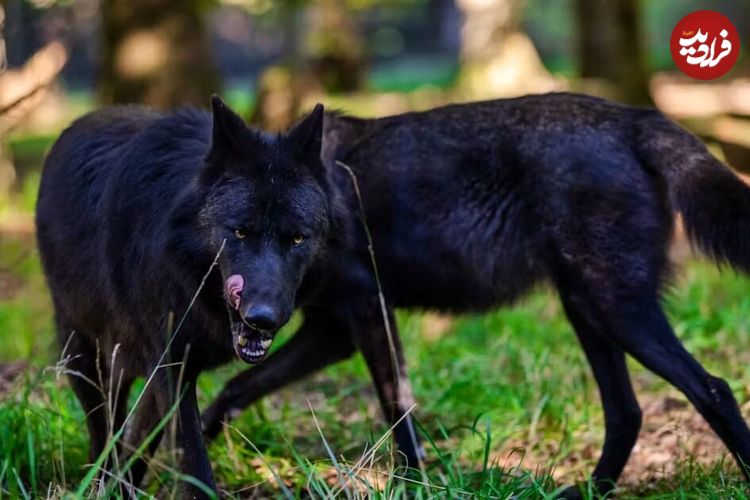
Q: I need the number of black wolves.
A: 2